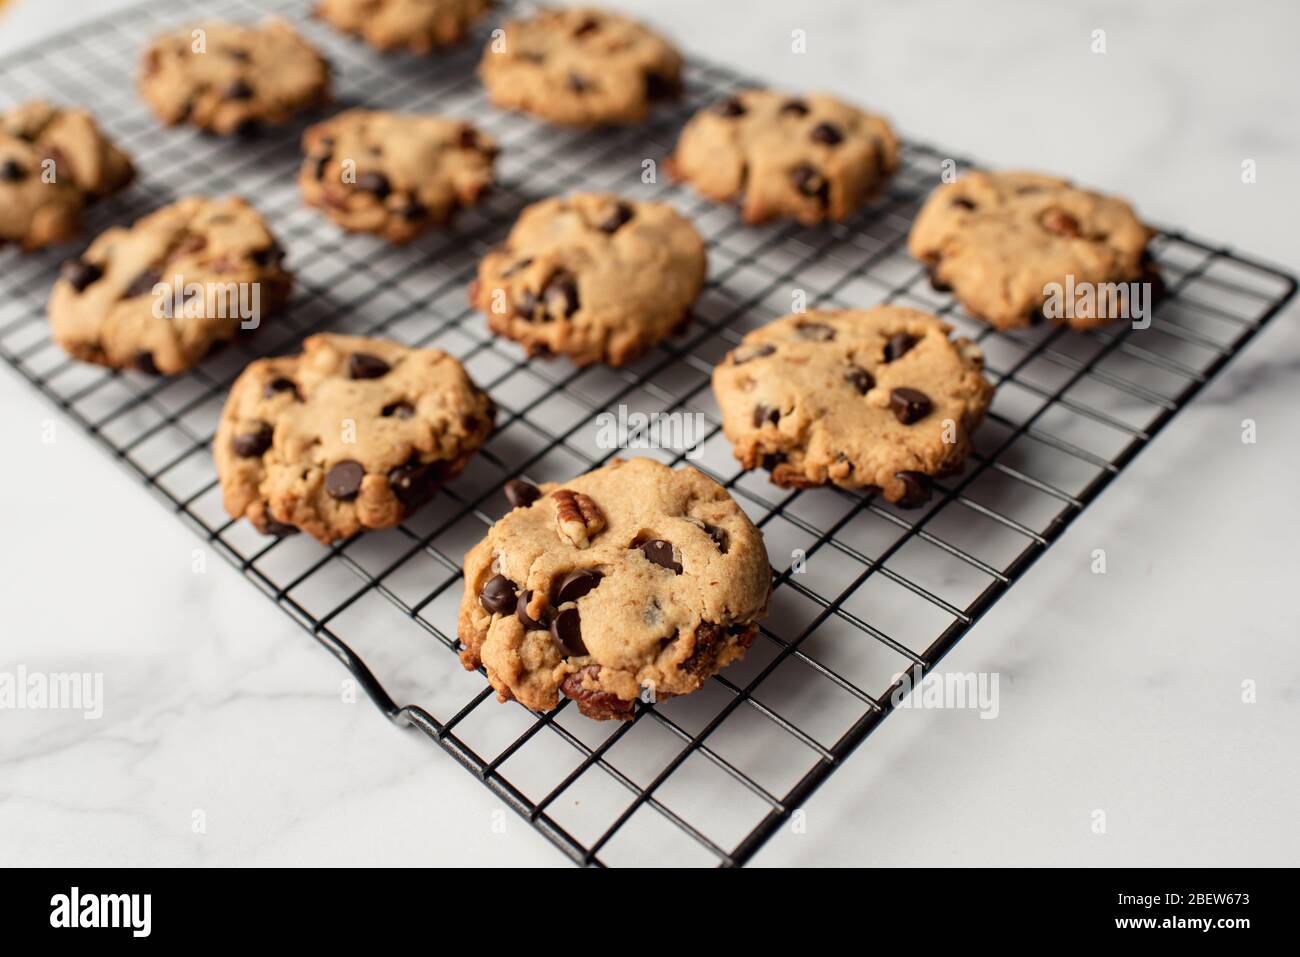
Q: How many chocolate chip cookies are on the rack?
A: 12